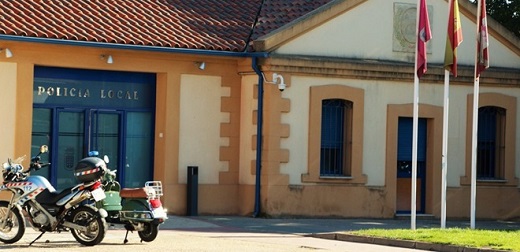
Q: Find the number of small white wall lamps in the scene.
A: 3